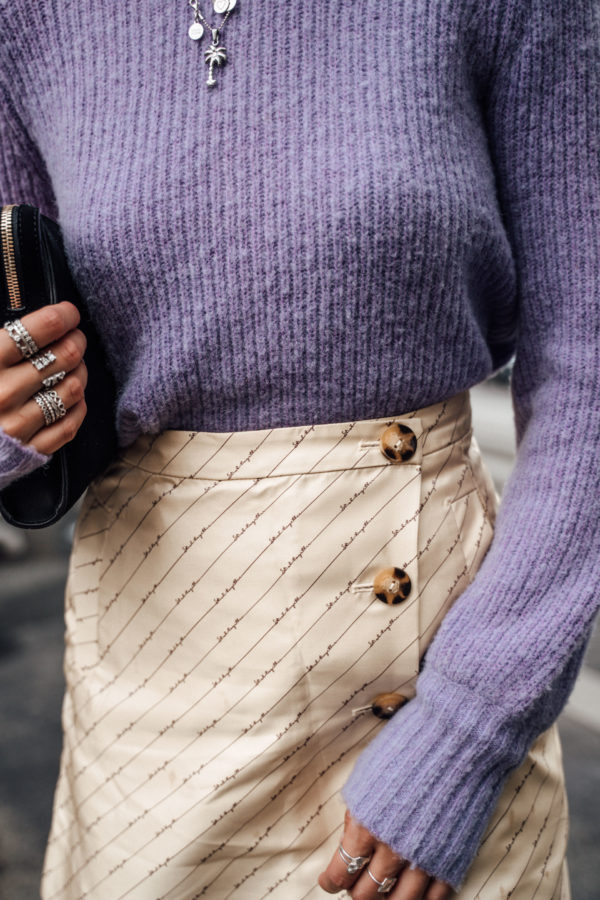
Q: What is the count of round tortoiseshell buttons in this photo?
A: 3